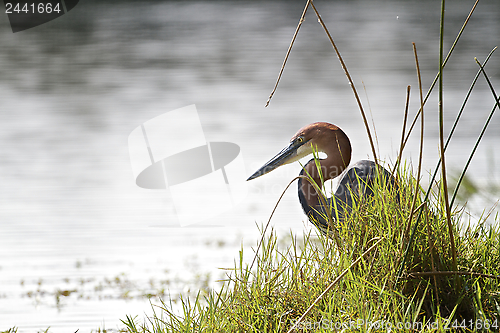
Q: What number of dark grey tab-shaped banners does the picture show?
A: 1